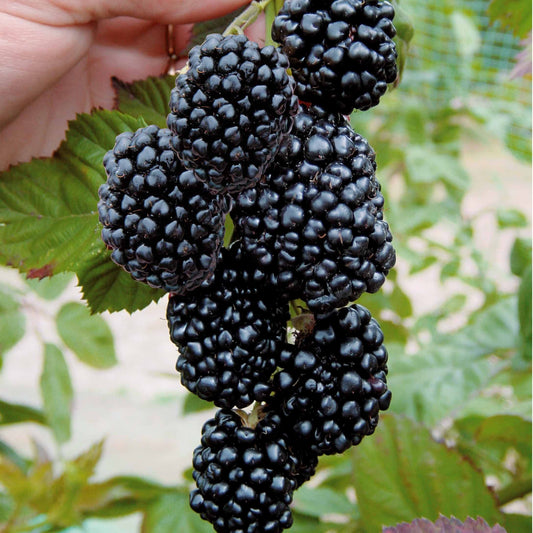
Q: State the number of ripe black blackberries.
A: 7